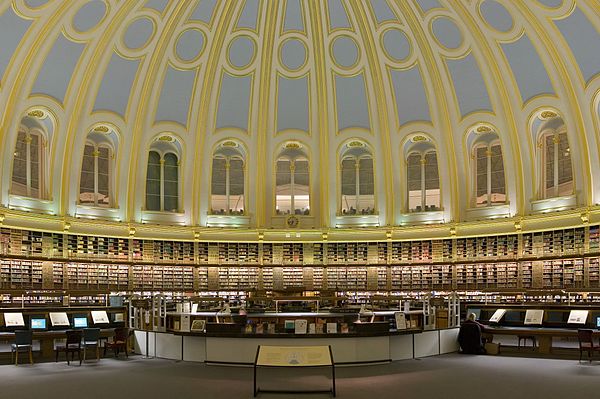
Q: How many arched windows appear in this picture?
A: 9